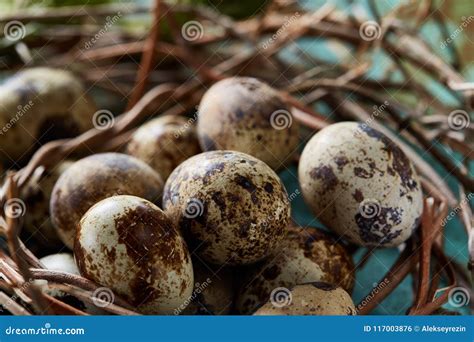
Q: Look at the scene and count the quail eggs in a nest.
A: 12